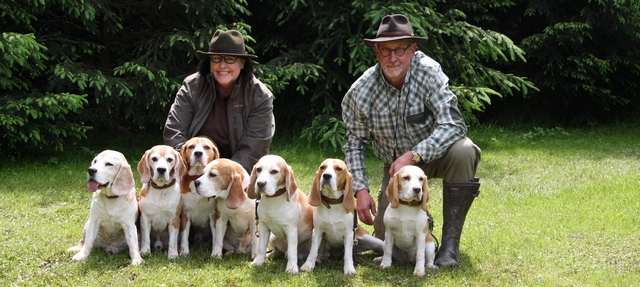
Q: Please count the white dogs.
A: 7